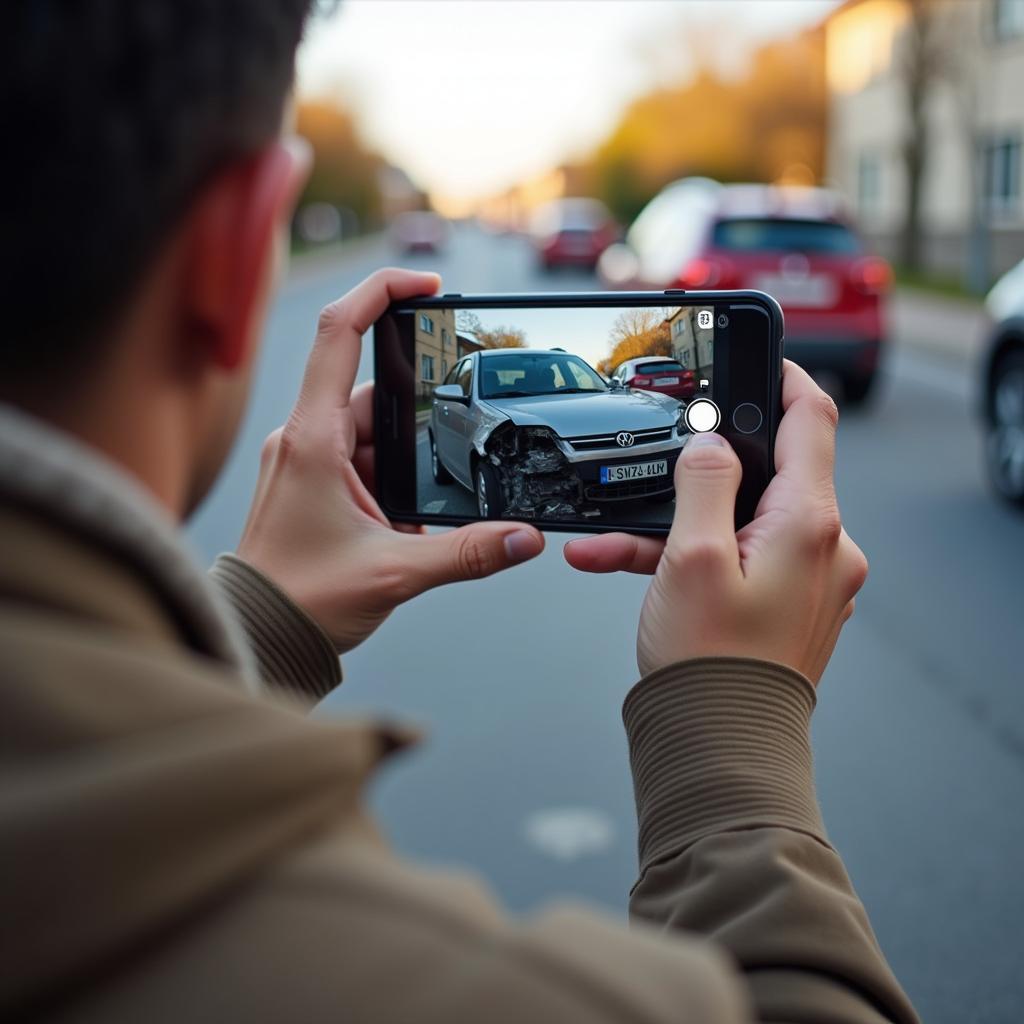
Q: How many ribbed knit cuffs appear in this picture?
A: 2